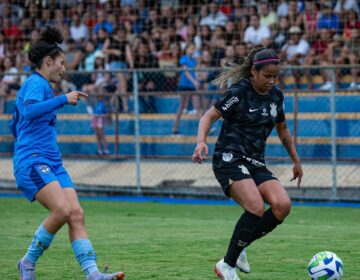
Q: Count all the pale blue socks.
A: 2